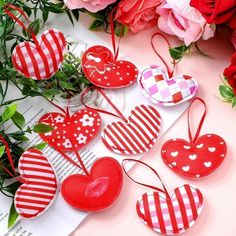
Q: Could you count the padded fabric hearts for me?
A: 9